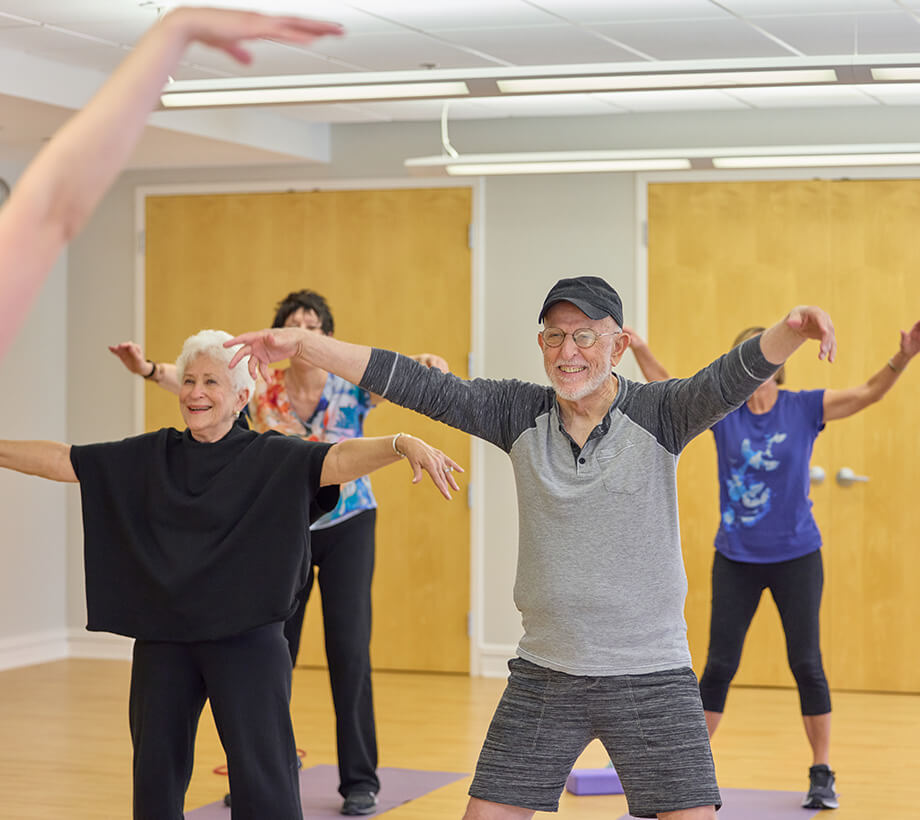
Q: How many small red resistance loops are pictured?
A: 2